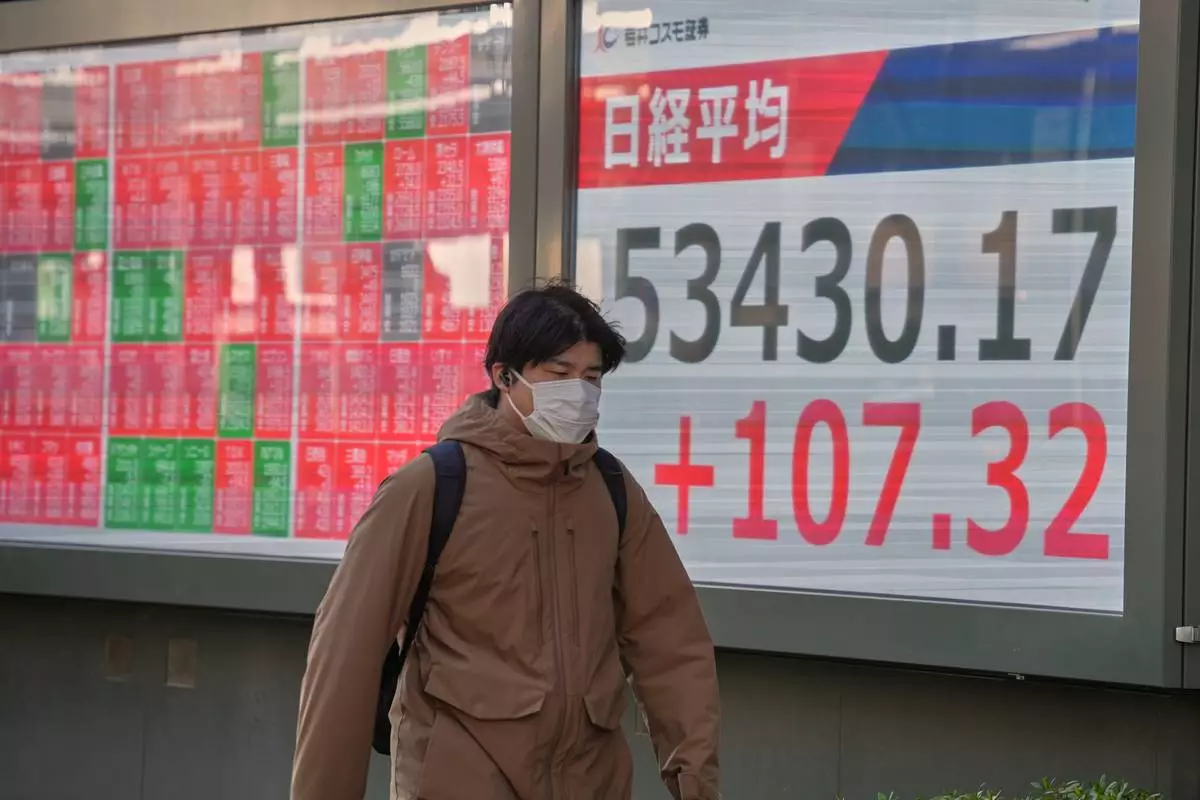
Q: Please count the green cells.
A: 12